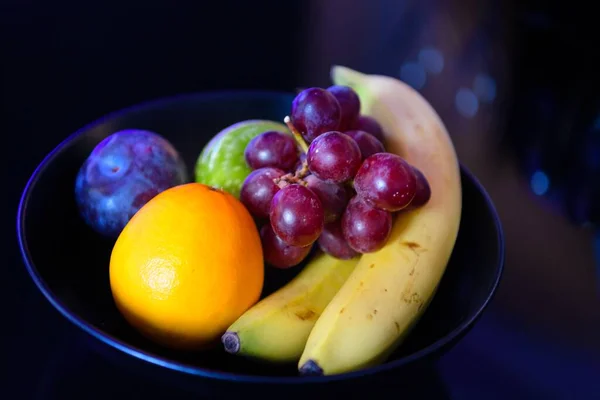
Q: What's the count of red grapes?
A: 14